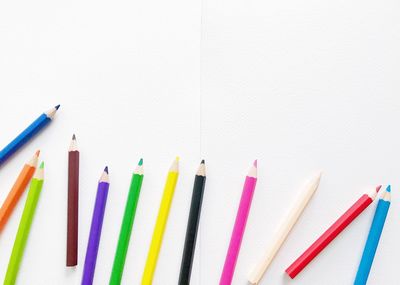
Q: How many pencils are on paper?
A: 12